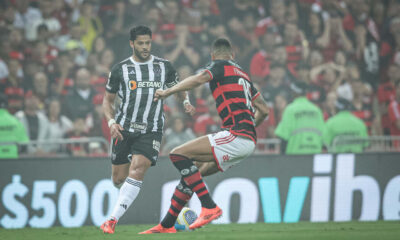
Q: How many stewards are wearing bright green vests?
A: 3